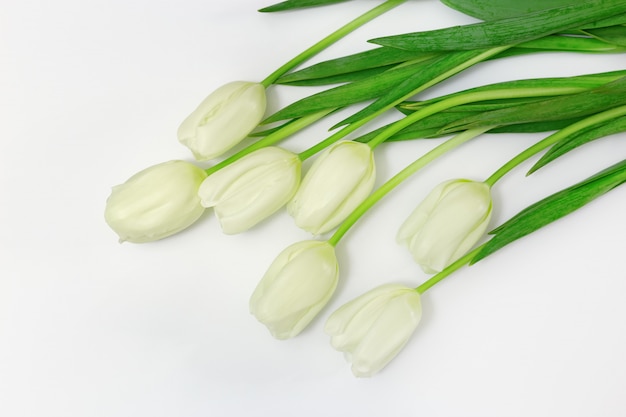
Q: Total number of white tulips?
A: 7